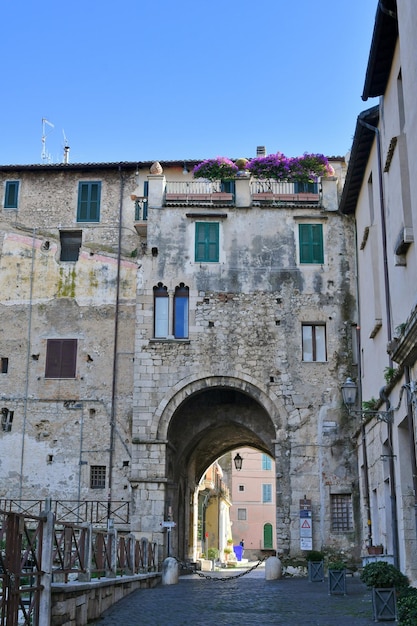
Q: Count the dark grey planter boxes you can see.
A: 3